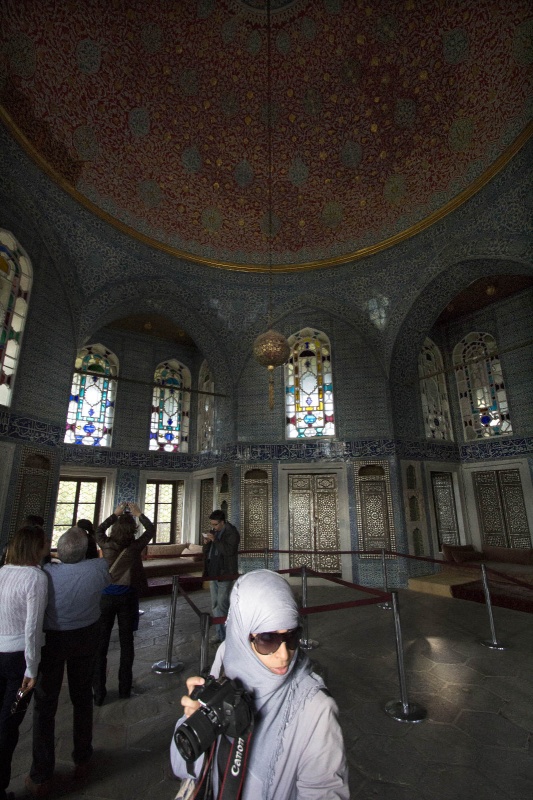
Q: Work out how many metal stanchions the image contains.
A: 7